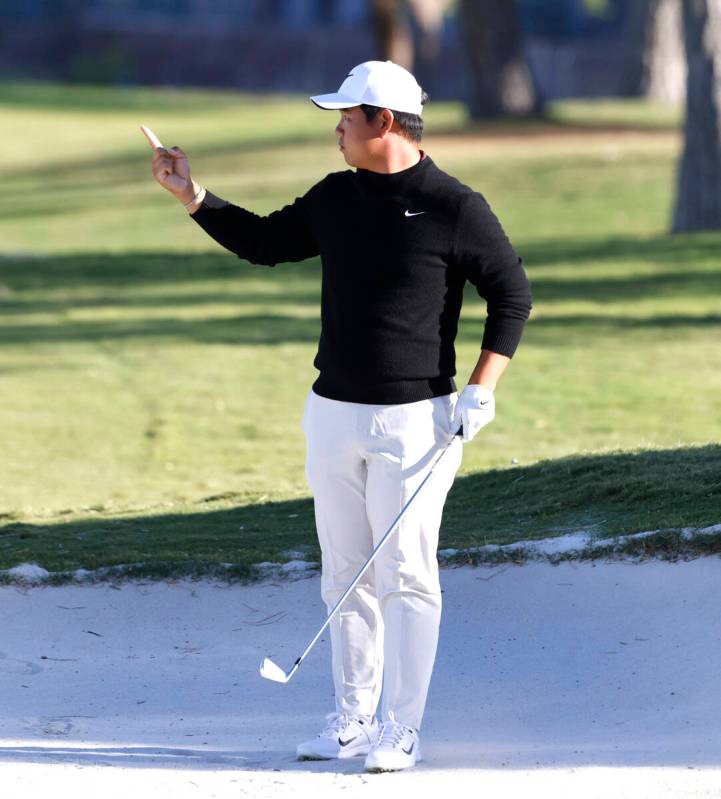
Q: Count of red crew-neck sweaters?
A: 0